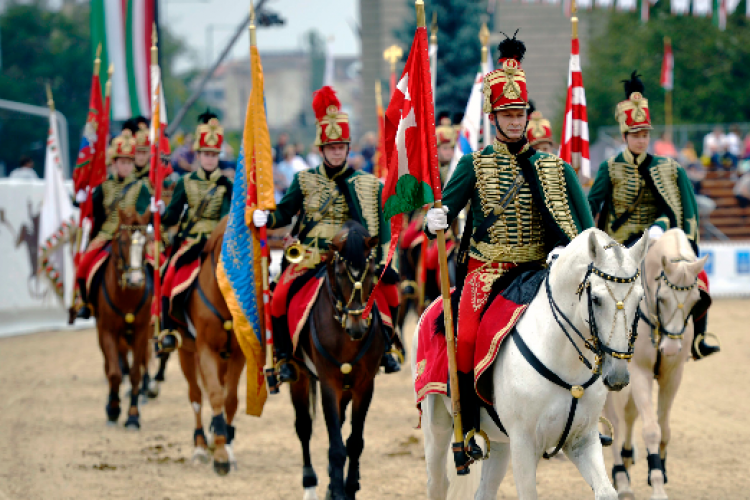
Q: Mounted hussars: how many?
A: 8